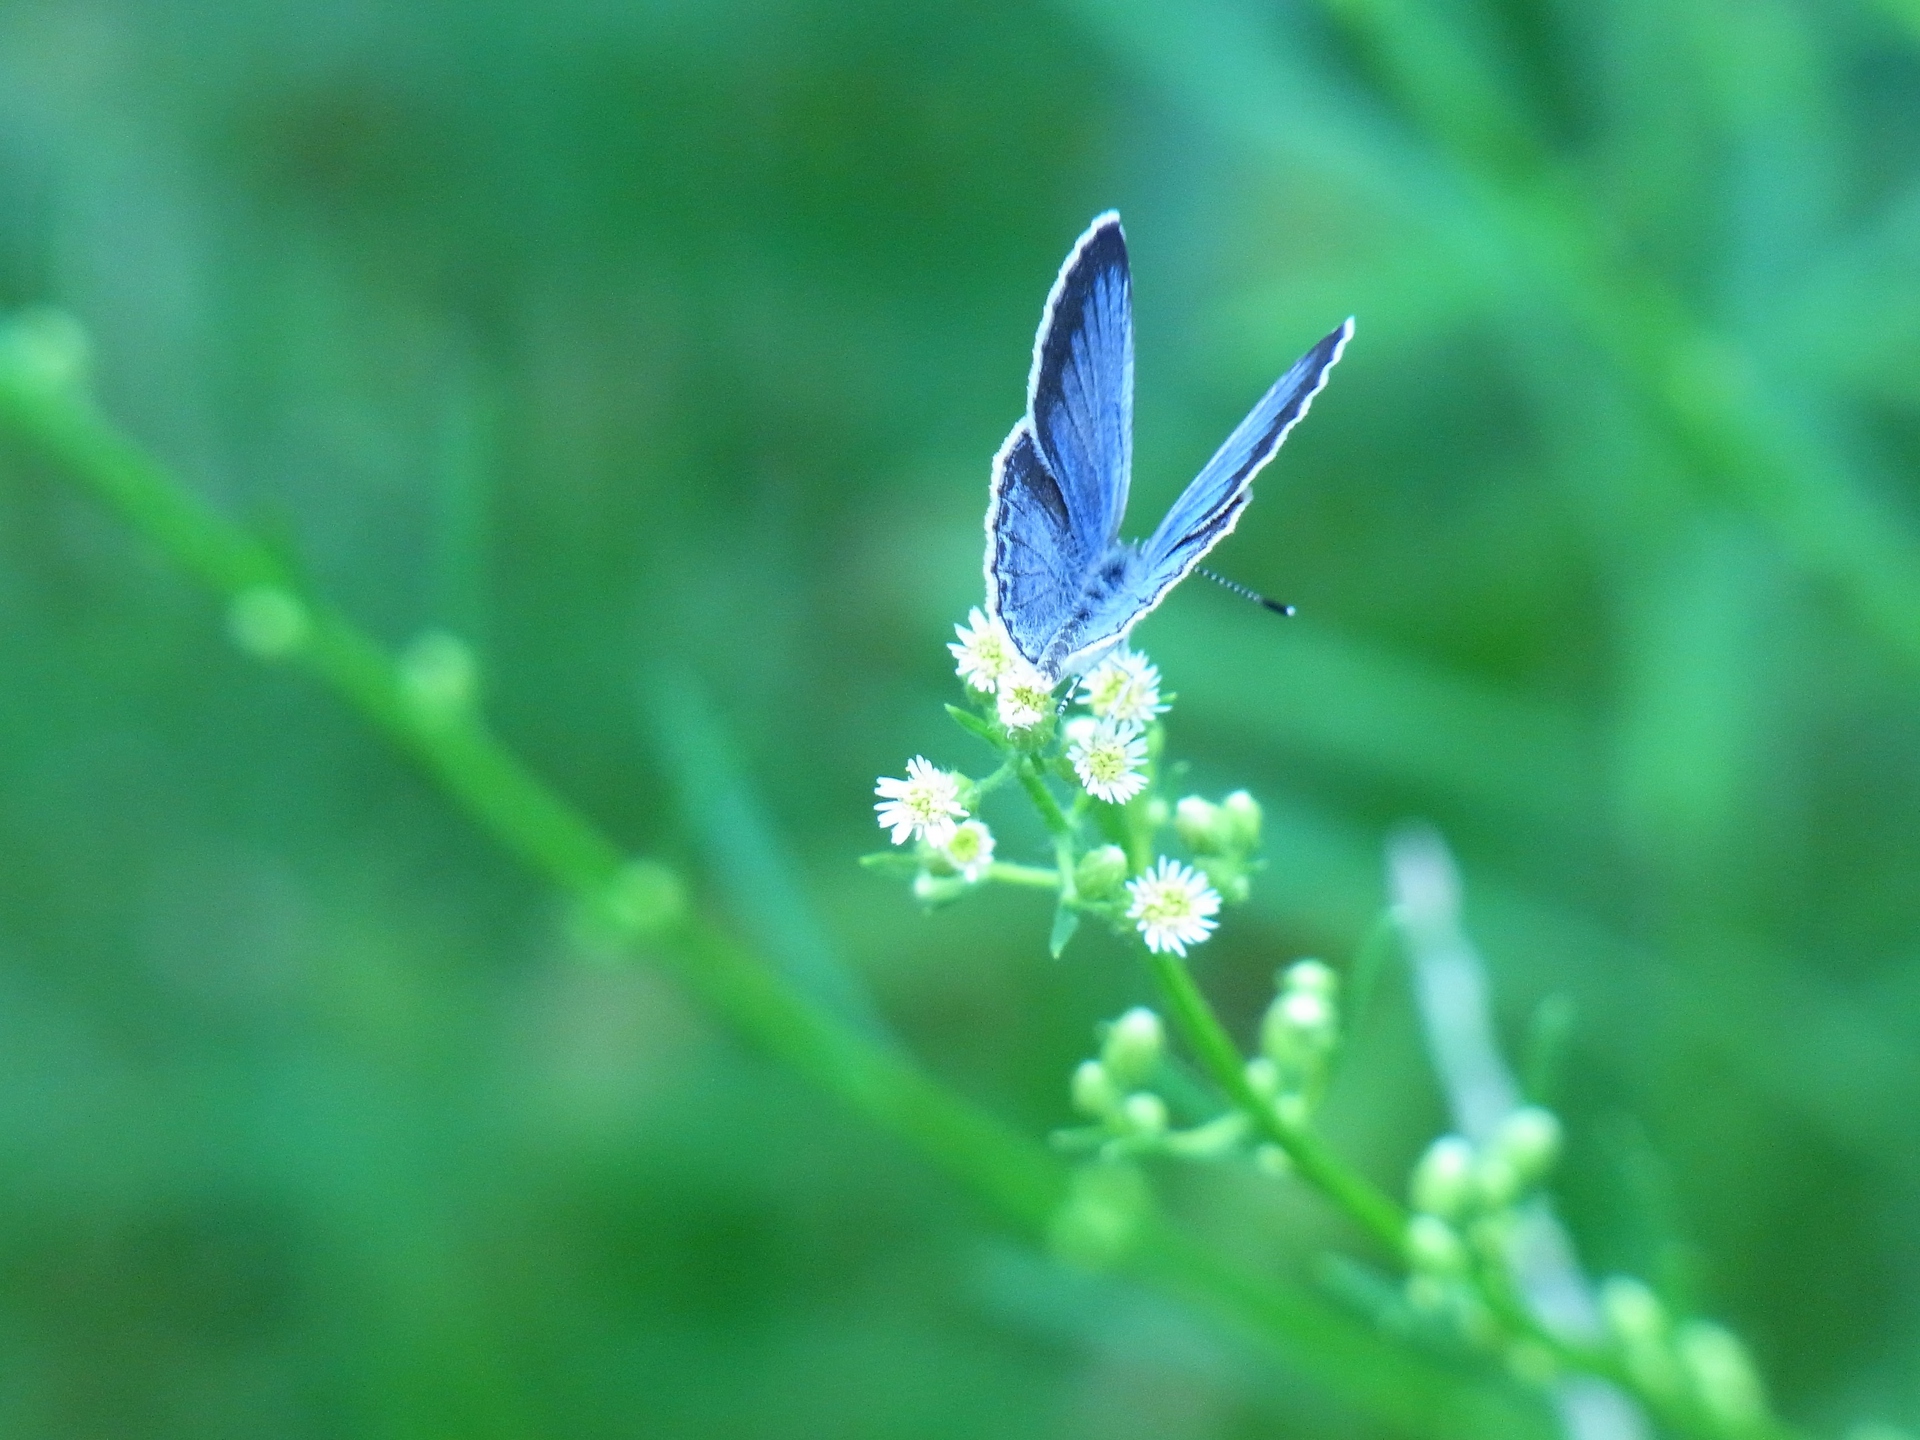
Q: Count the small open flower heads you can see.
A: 7